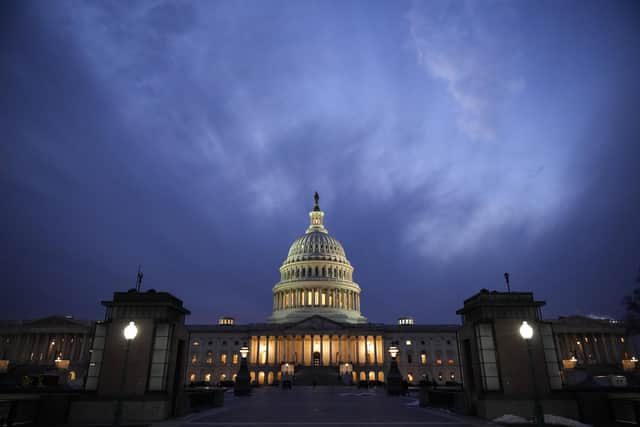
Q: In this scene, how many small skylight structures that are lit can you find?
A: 2